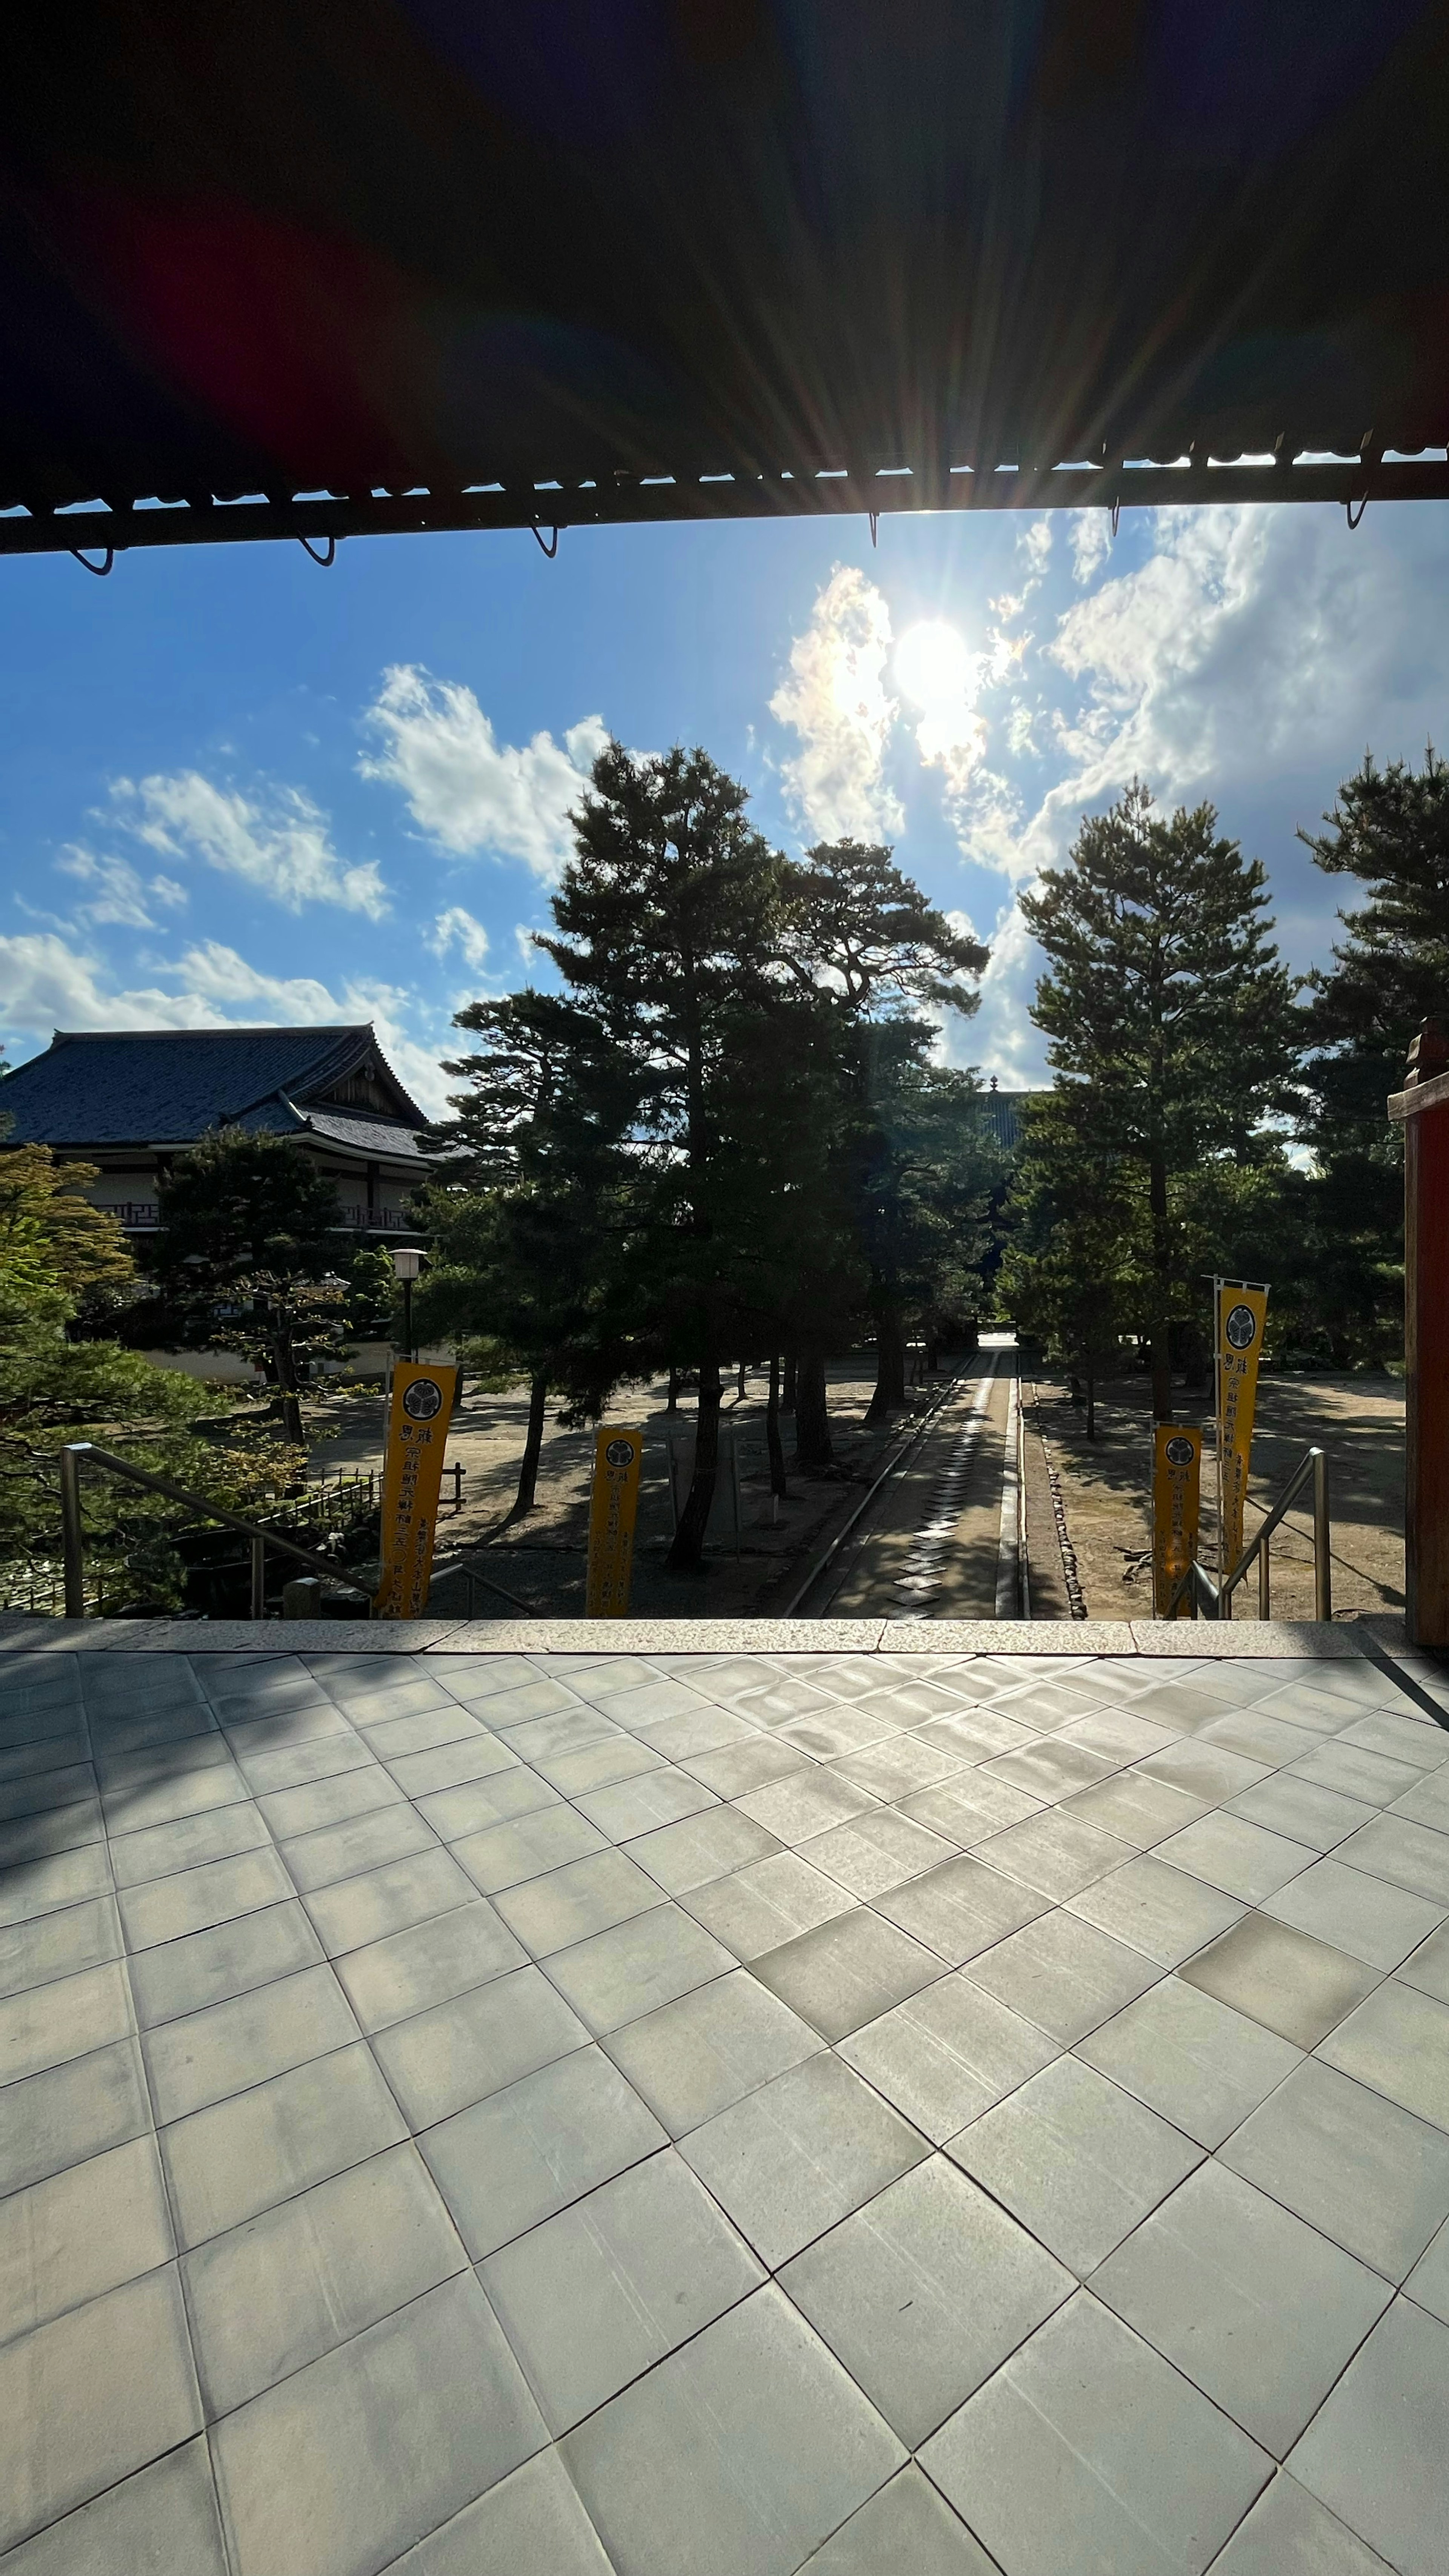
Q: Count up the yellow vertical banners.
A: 4